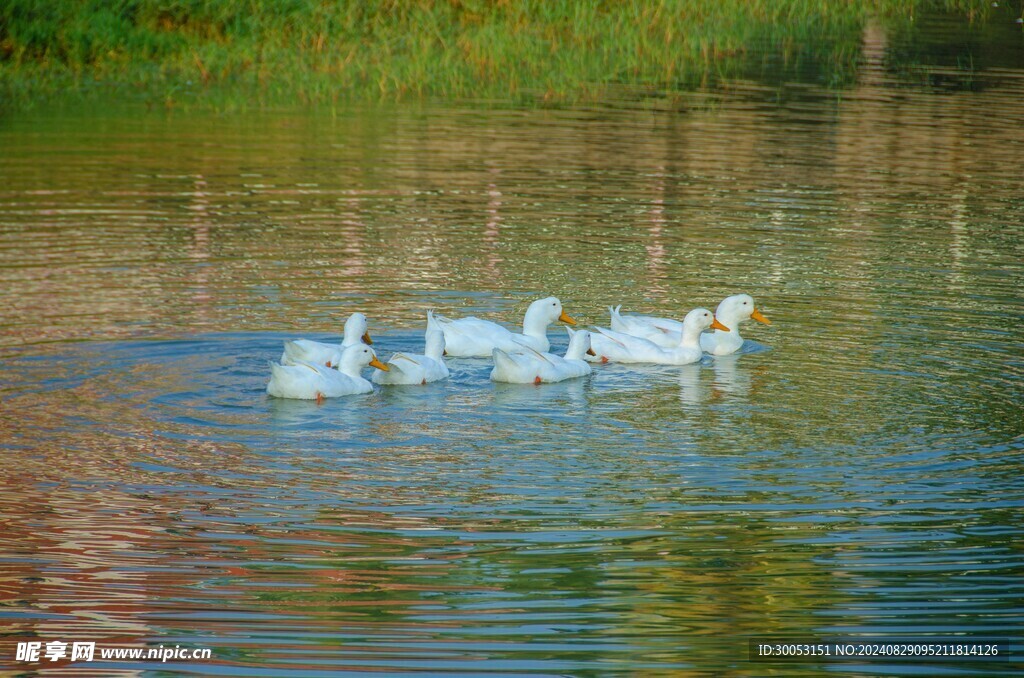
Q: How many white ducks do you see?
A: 7